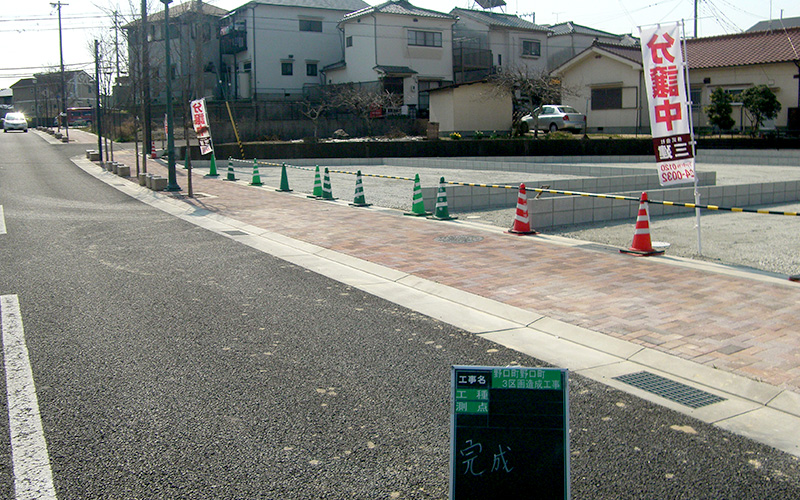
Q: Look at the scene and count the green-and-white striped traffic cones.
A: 7